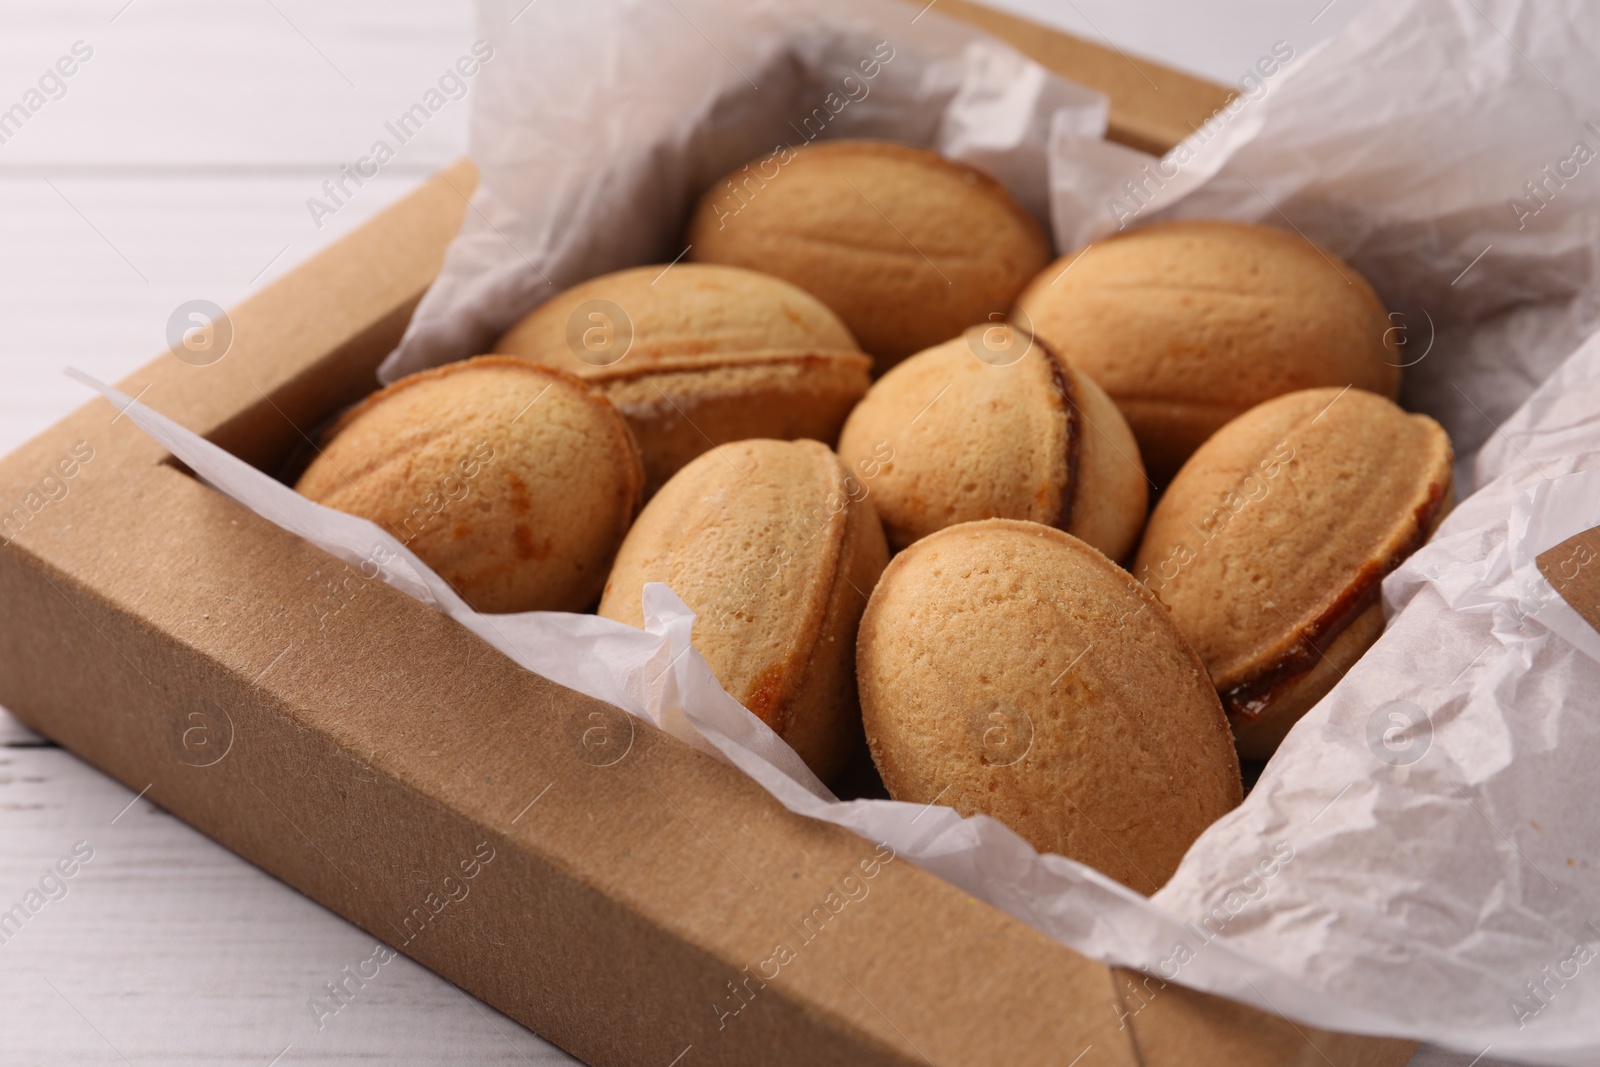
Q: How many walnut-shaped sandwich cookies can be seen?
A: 8